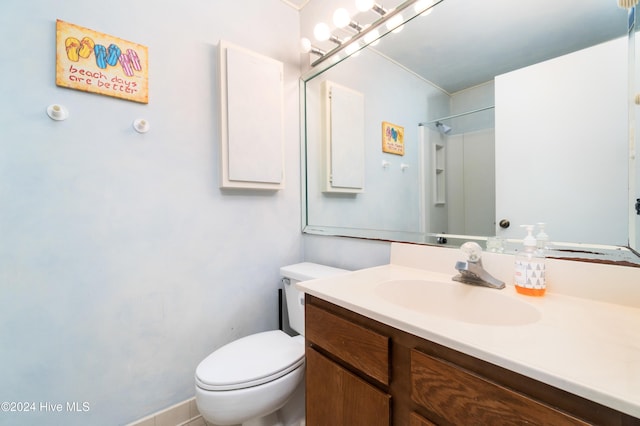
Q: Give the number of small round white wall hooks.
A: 2